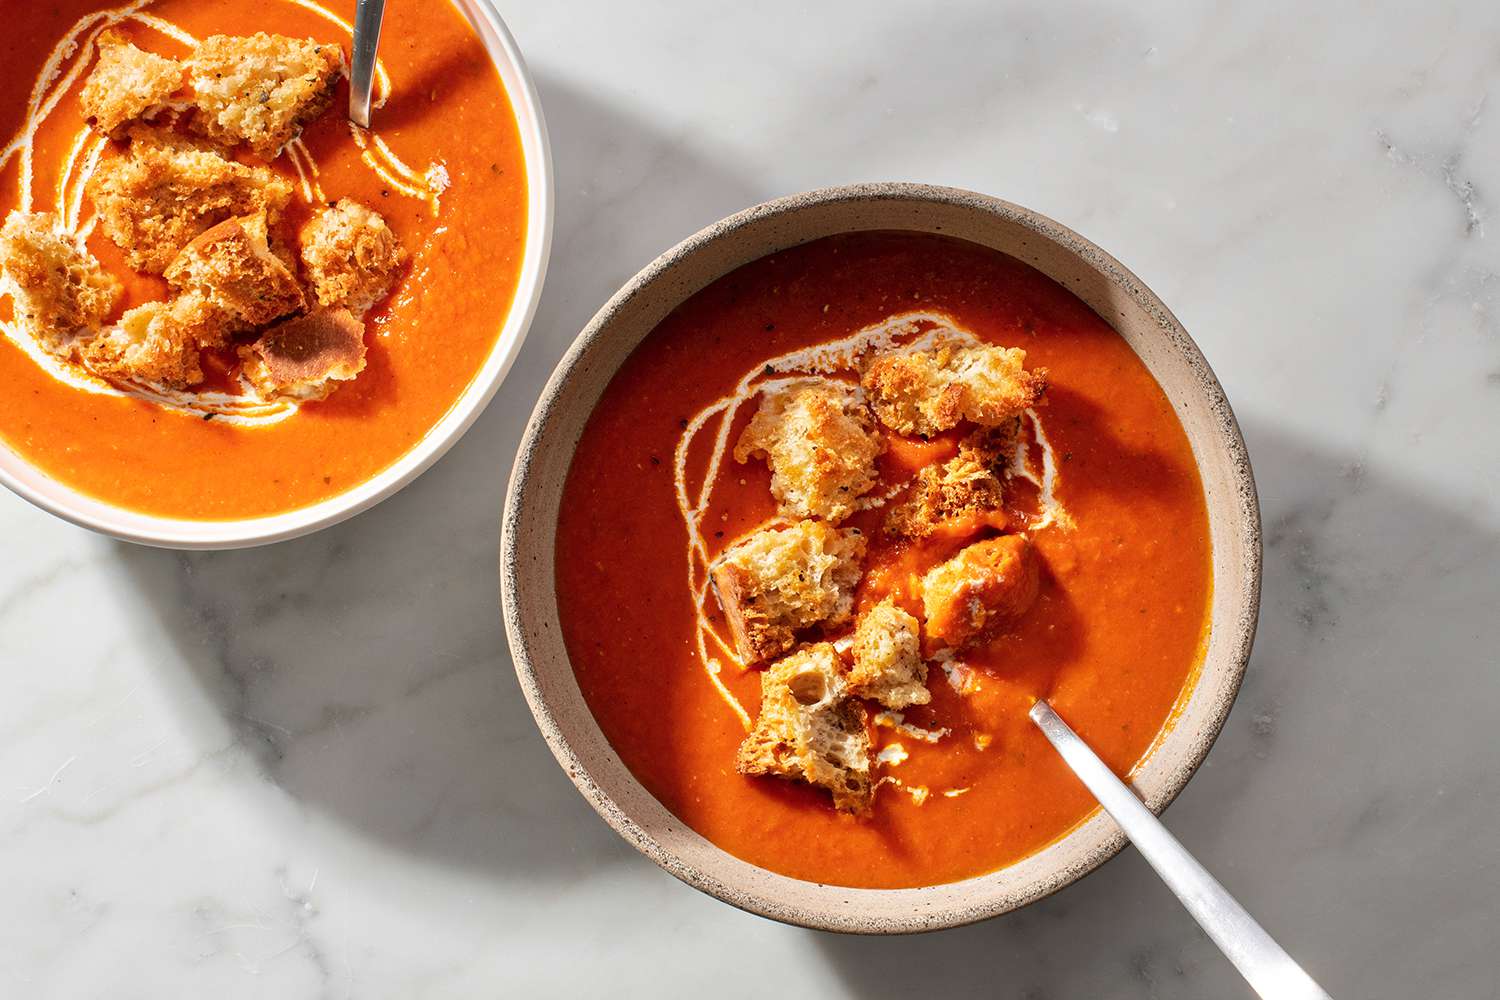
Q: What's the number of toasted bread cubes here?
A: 15